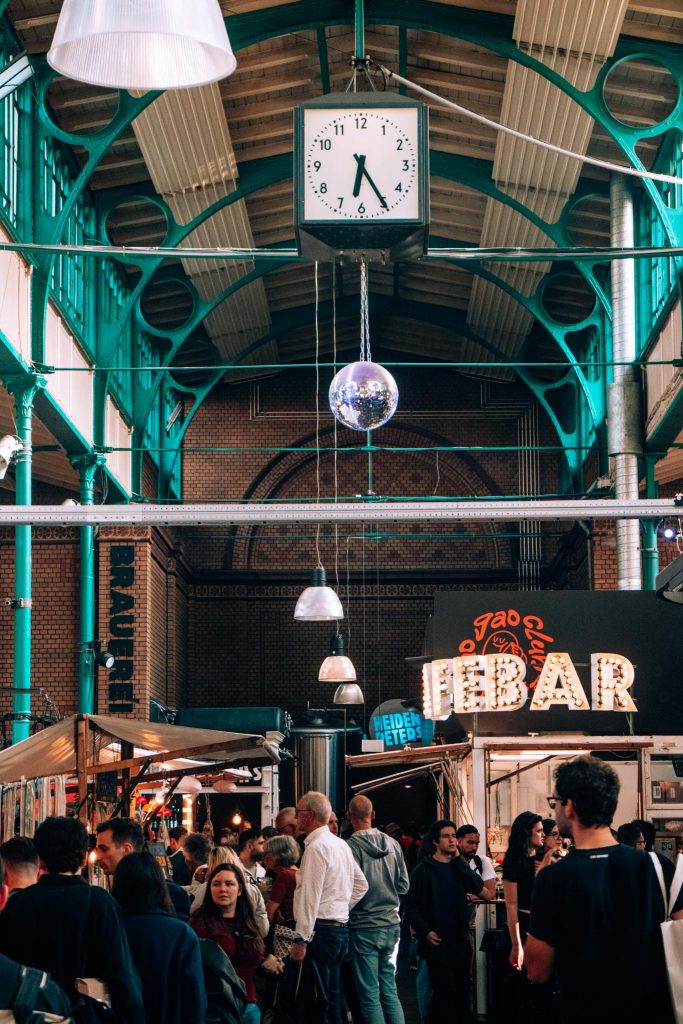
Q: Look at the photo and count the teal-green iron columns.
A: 3